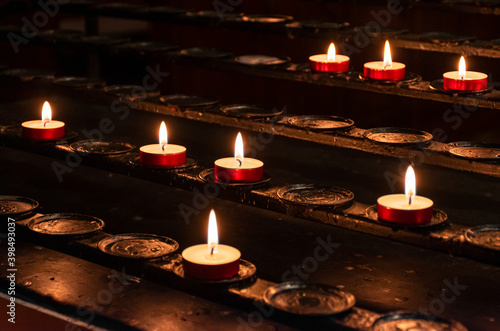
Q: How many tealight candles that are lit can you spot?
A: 8